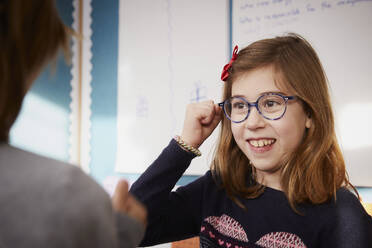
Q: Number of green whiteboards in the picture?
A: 0